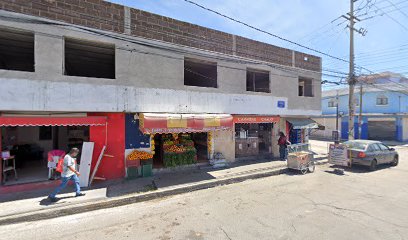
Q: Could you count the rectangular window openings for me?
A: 5